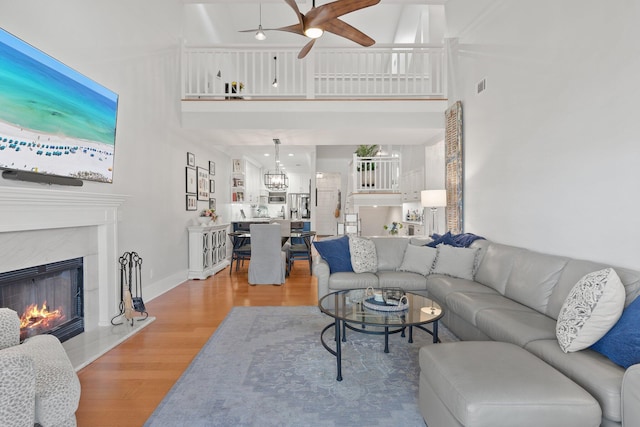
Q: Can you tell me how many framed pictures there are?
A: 7